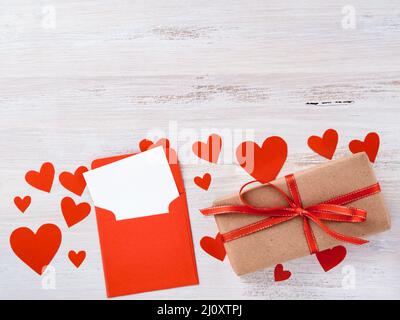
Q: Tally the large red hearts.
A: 2